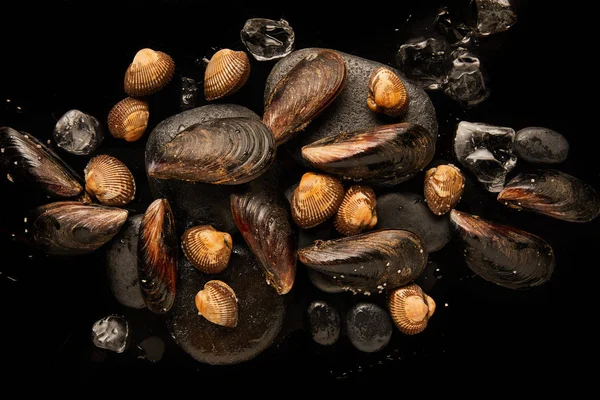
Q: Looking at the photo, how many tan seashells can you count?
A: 11